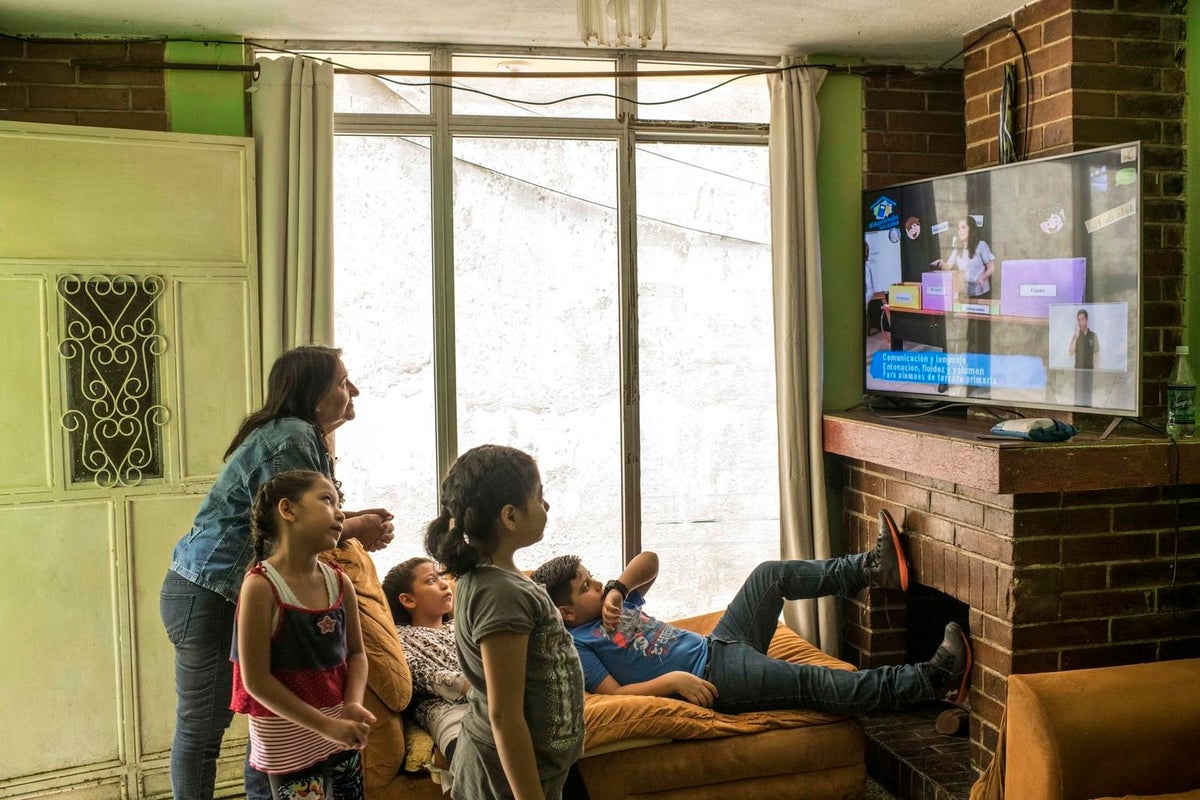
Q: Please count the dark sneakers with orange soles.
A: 2